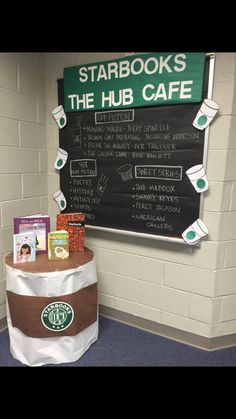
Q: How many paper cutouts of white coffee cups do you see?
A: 6